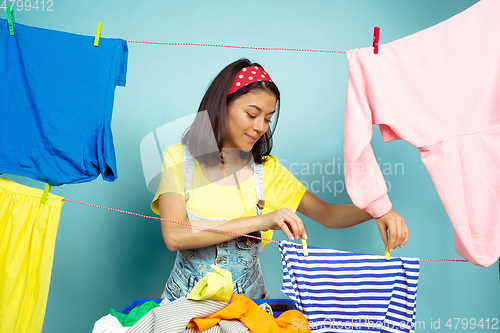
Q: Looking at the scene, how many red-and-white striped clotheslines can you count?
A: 2